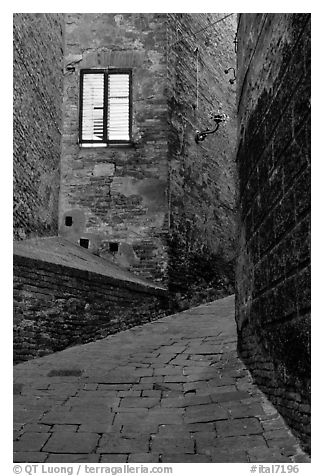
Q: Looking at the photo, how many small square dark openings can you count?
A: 3